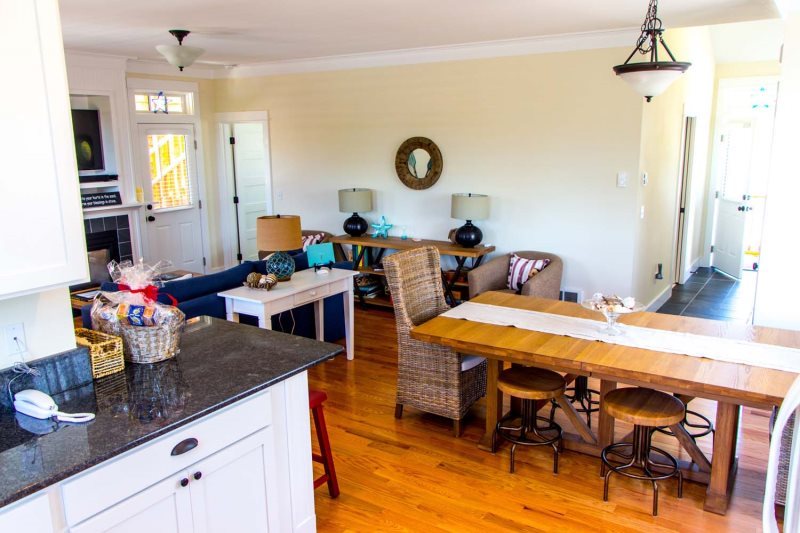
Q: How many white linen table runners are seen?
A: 1